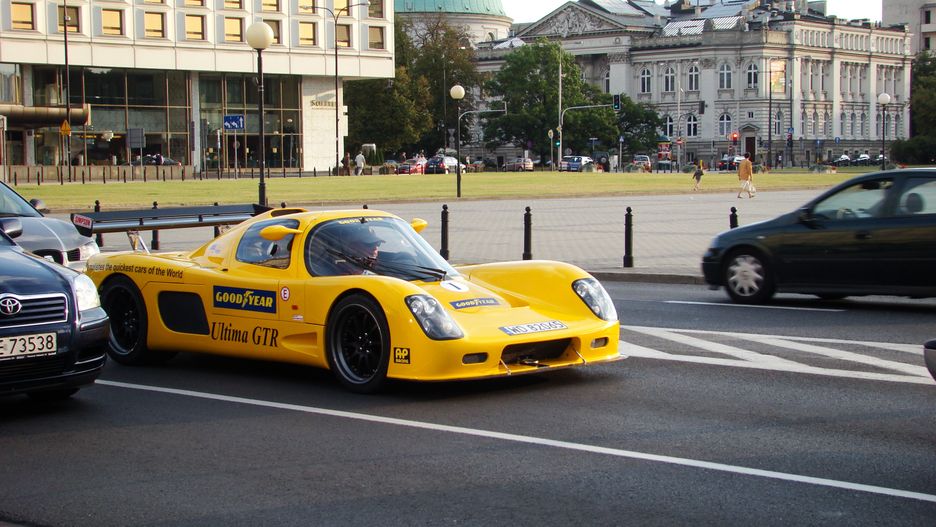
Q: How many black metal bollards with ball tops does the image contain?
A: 9